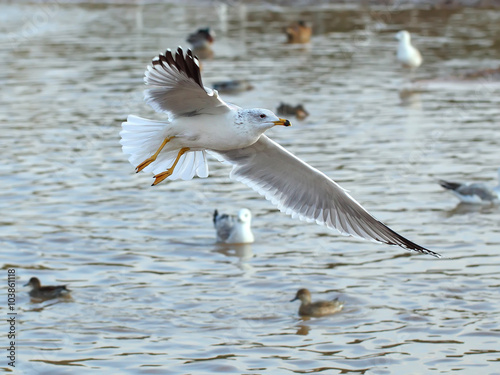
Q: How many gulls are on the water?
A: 3